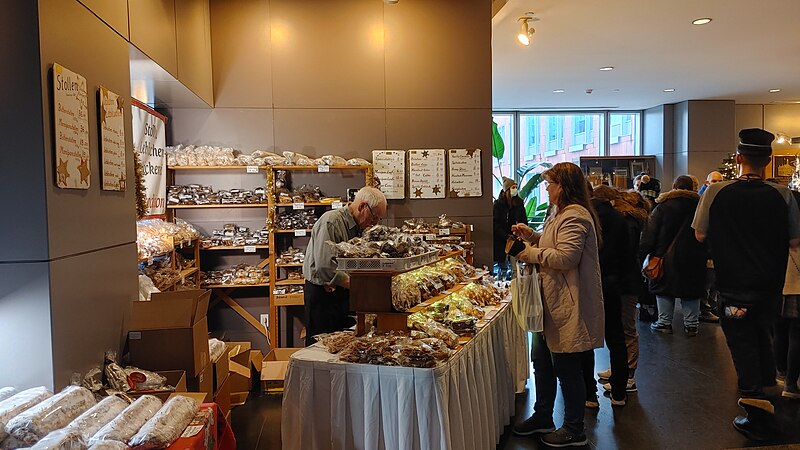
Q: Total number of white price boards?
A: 5